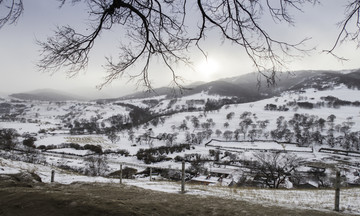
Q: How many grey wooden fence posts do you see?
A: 5